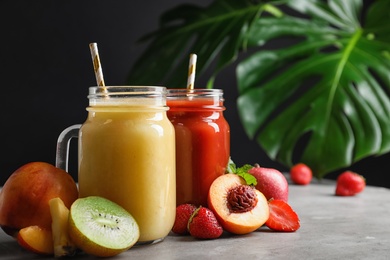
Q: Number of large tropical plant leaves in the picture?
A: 2